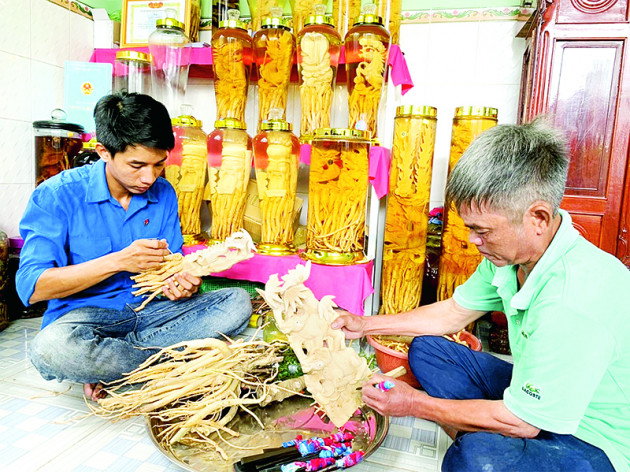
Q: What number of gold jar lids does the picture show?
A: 12